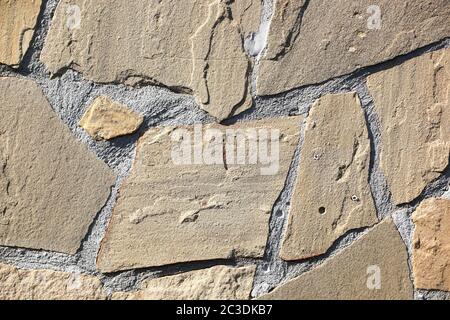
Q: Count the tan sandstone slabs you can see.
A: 12